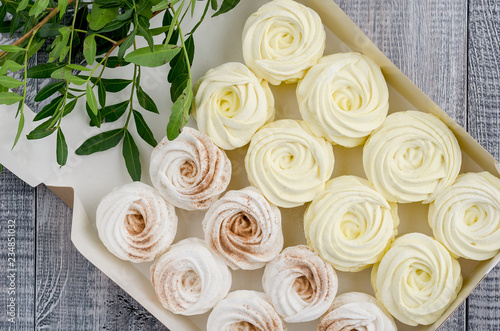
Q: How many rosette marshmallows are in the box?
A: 15